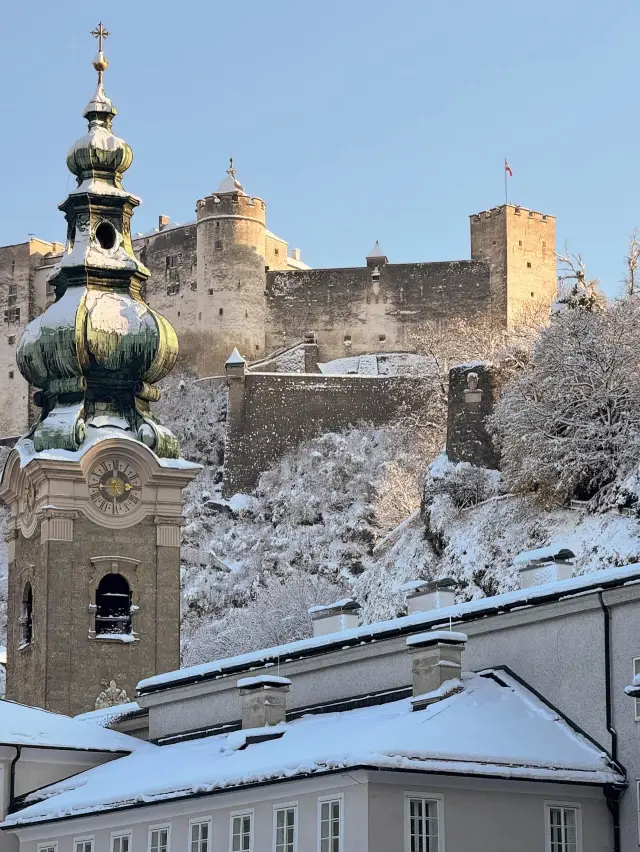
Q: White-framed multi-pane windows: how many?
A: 10